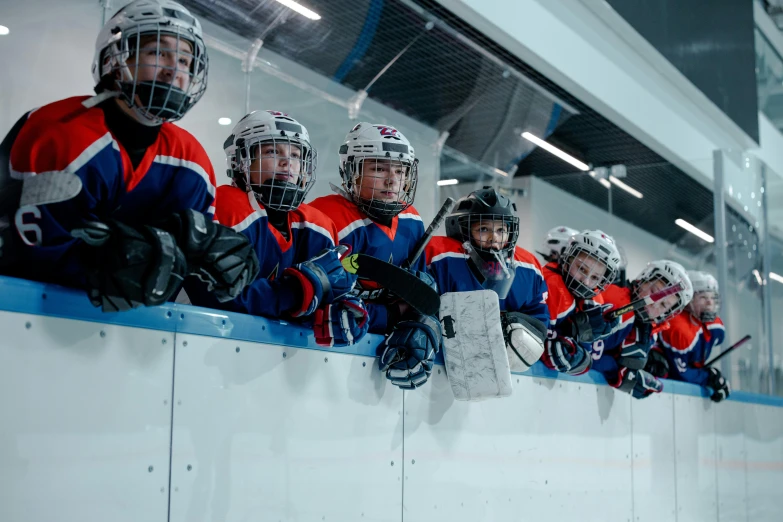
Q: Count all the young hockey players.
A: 8